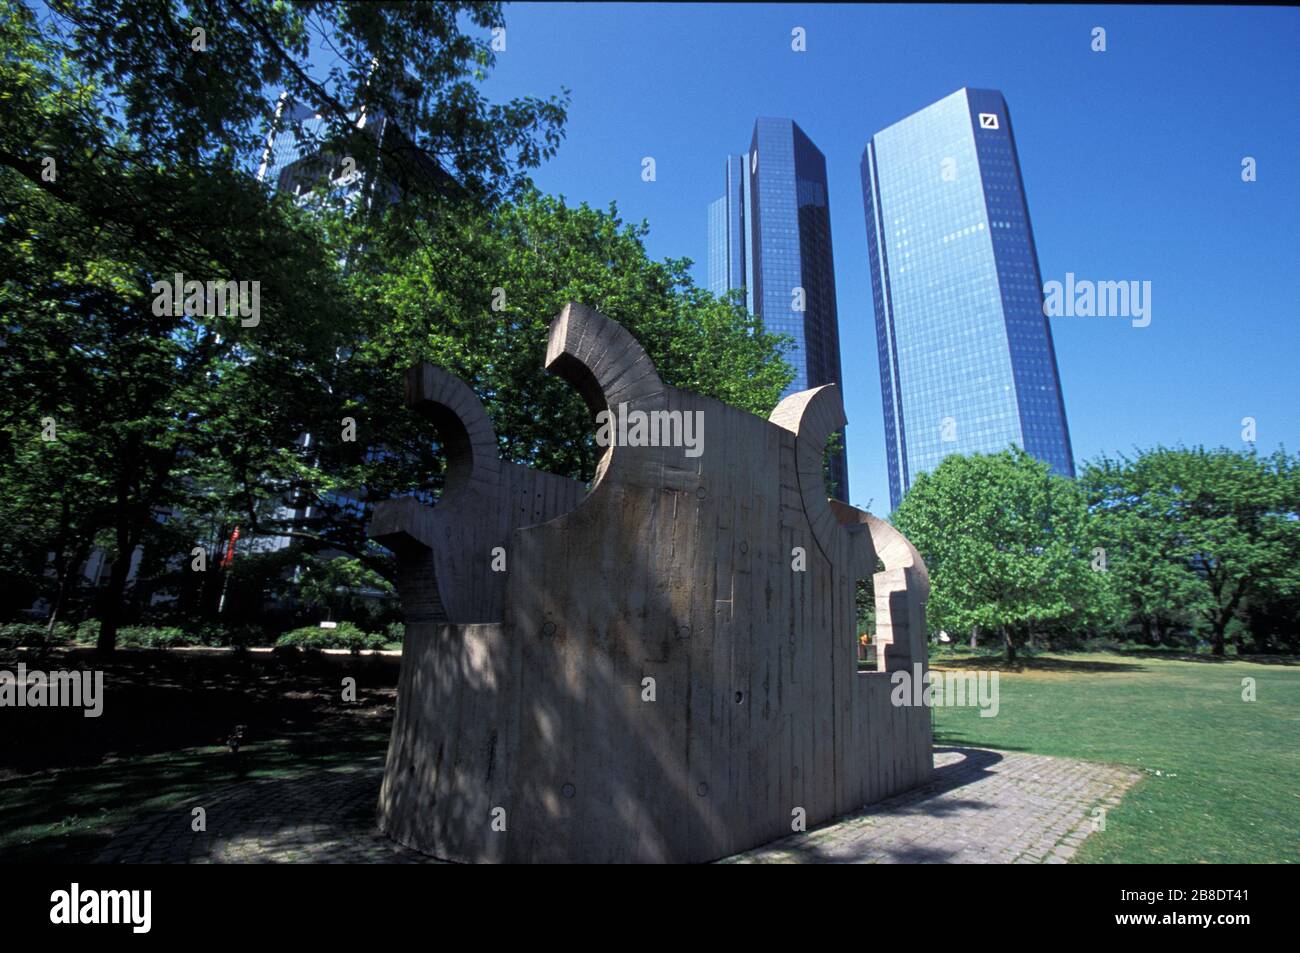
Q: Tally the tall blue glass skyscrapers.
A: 2